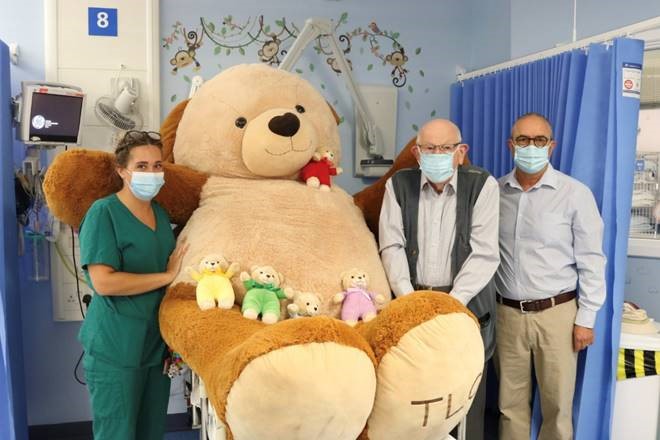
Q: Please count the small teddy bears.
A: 5